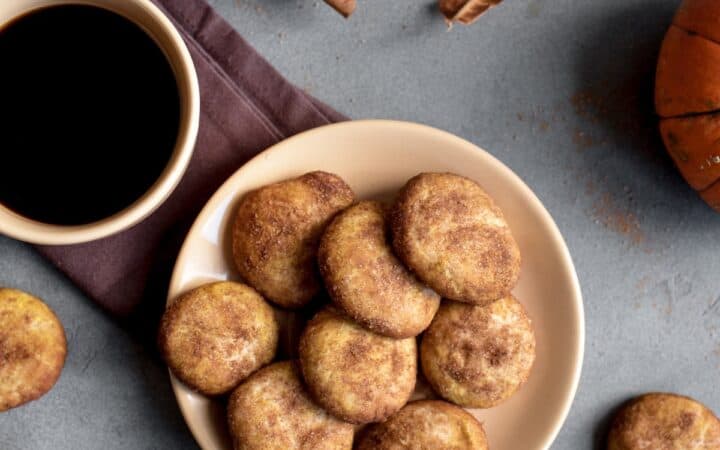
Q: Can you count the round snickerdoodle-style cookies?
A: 10